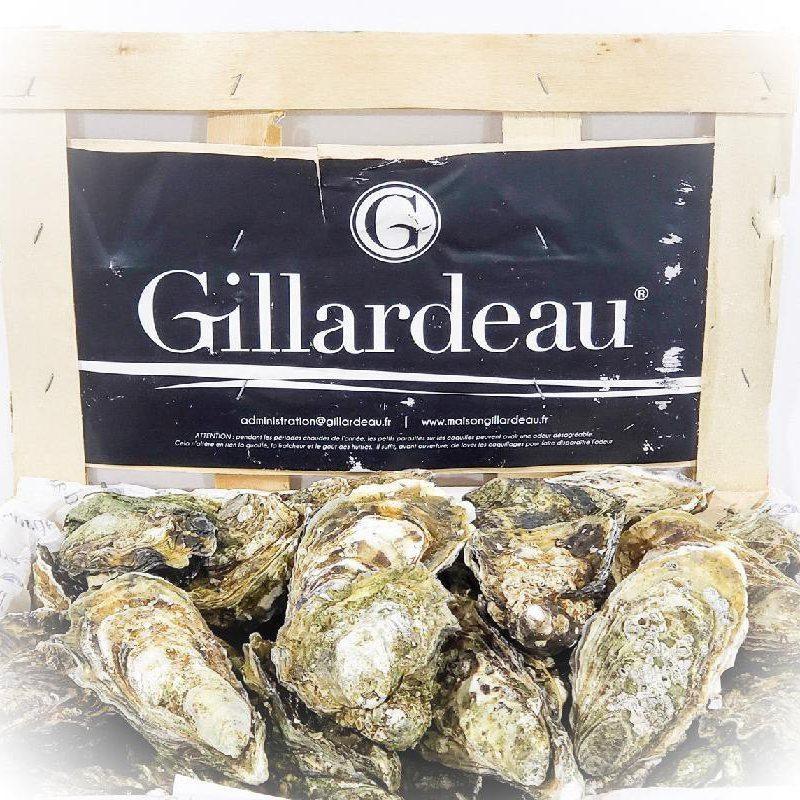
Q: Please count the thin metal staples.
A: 12